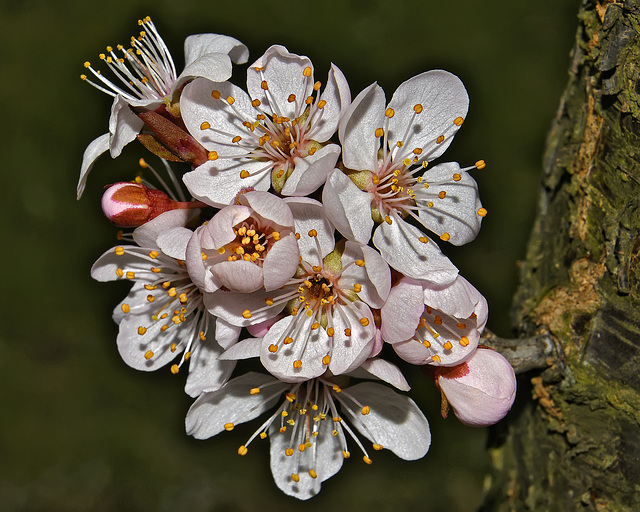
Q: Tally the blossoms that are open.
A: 8